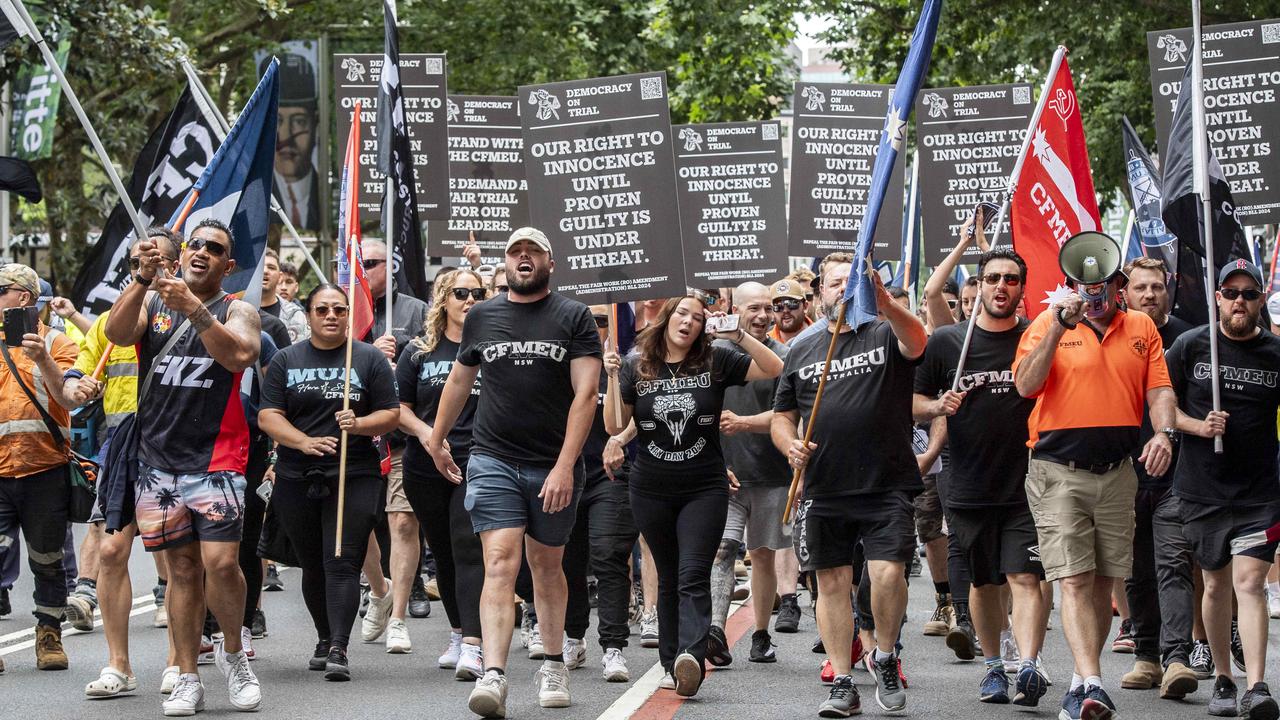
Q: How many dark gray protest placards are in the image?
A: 7